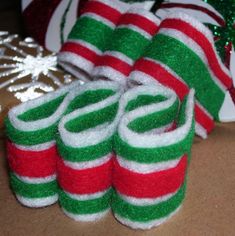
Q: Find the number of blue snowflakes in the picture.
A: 0